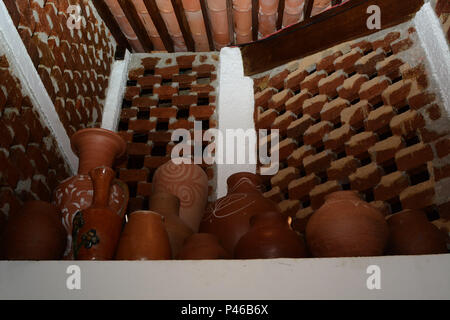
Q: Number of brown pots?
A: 11